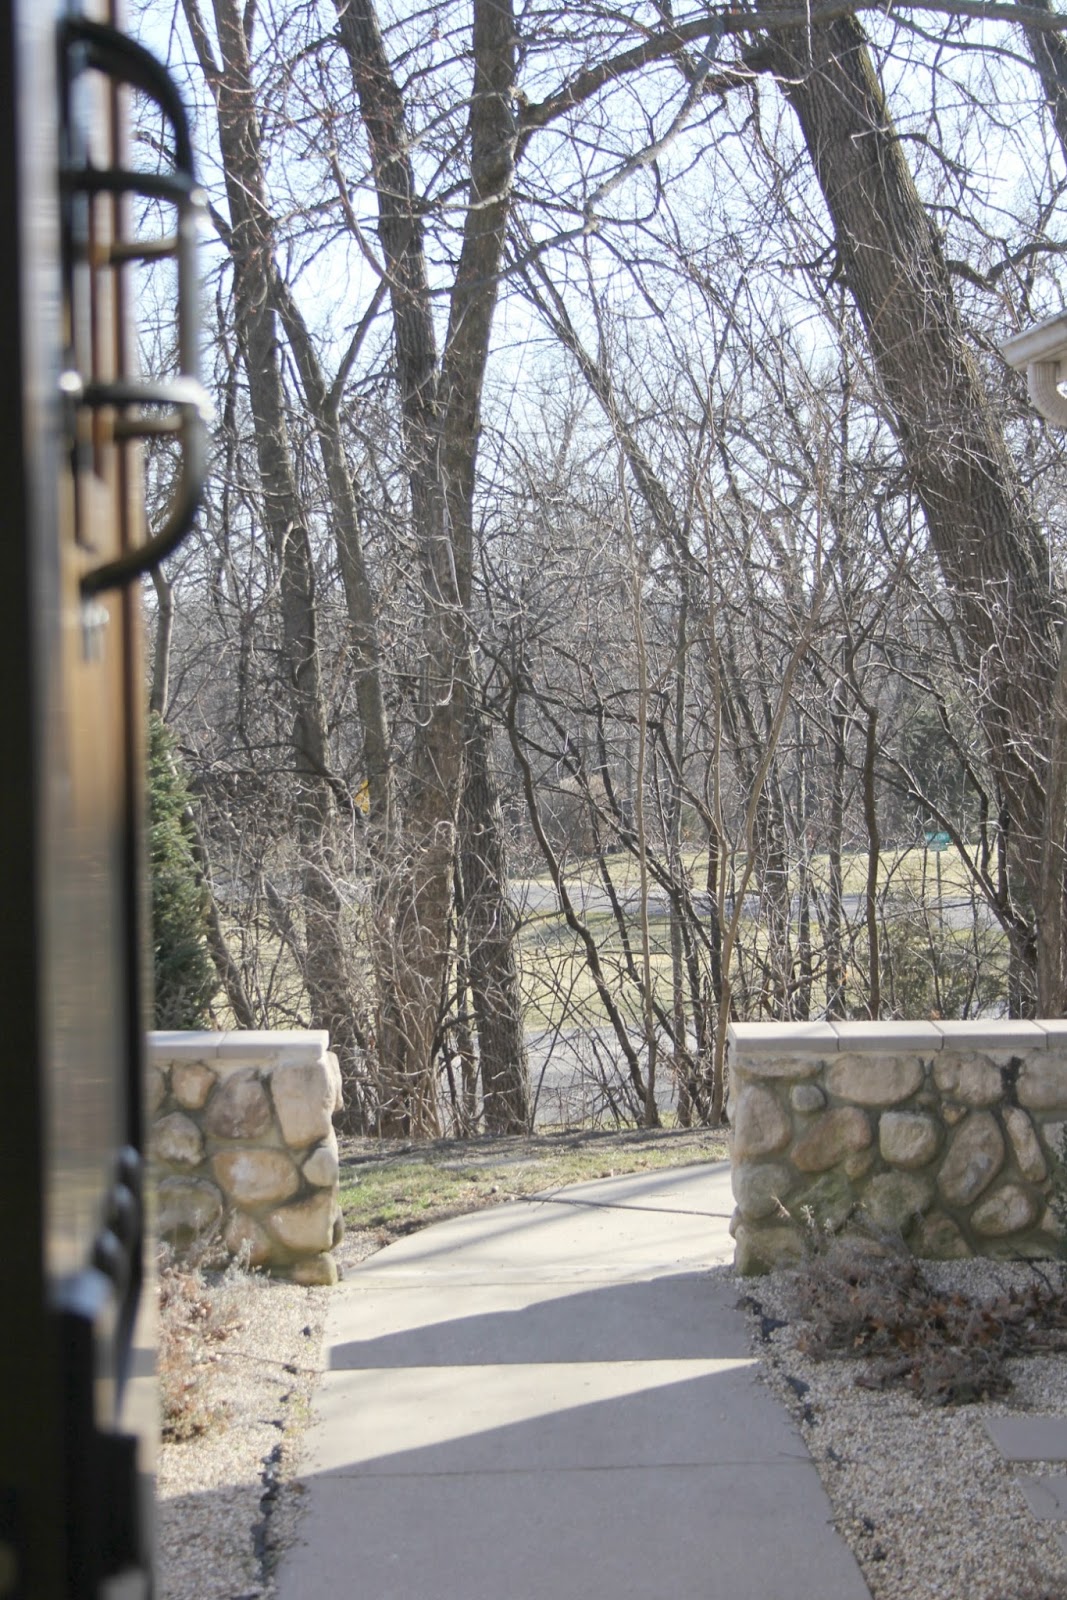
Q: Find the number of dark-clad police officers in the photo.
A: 0